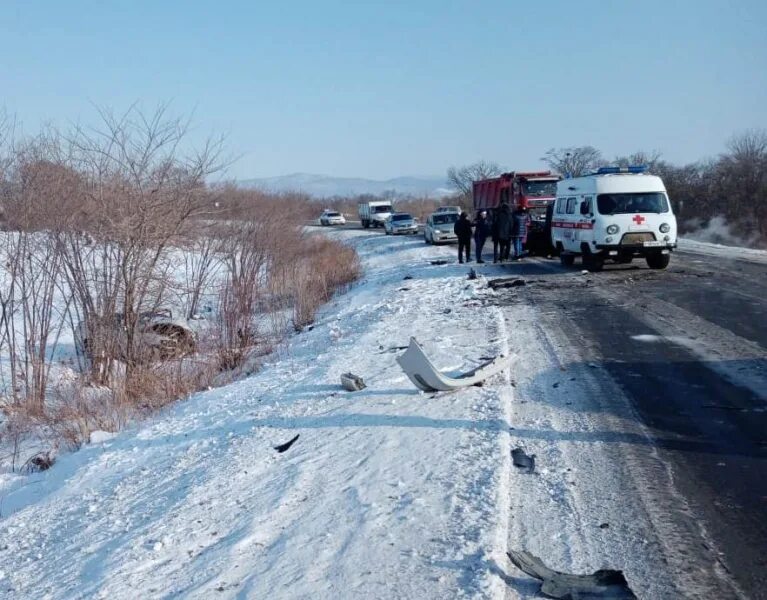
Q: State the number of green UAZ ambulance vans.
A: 0